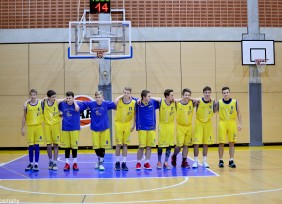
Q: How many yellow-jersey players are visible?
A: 7